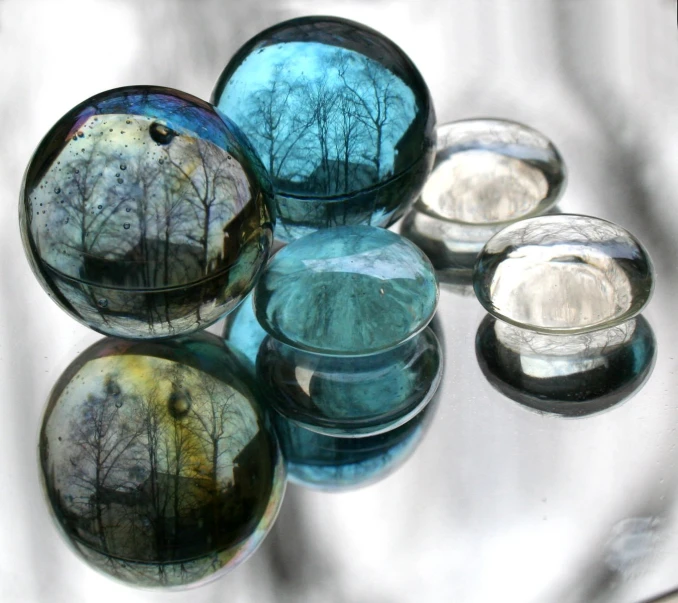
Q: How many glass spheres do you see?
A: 2